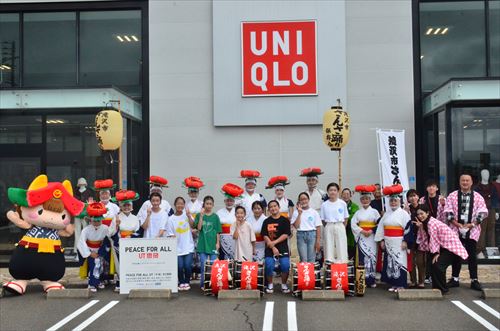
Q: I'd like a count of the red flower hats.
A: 11